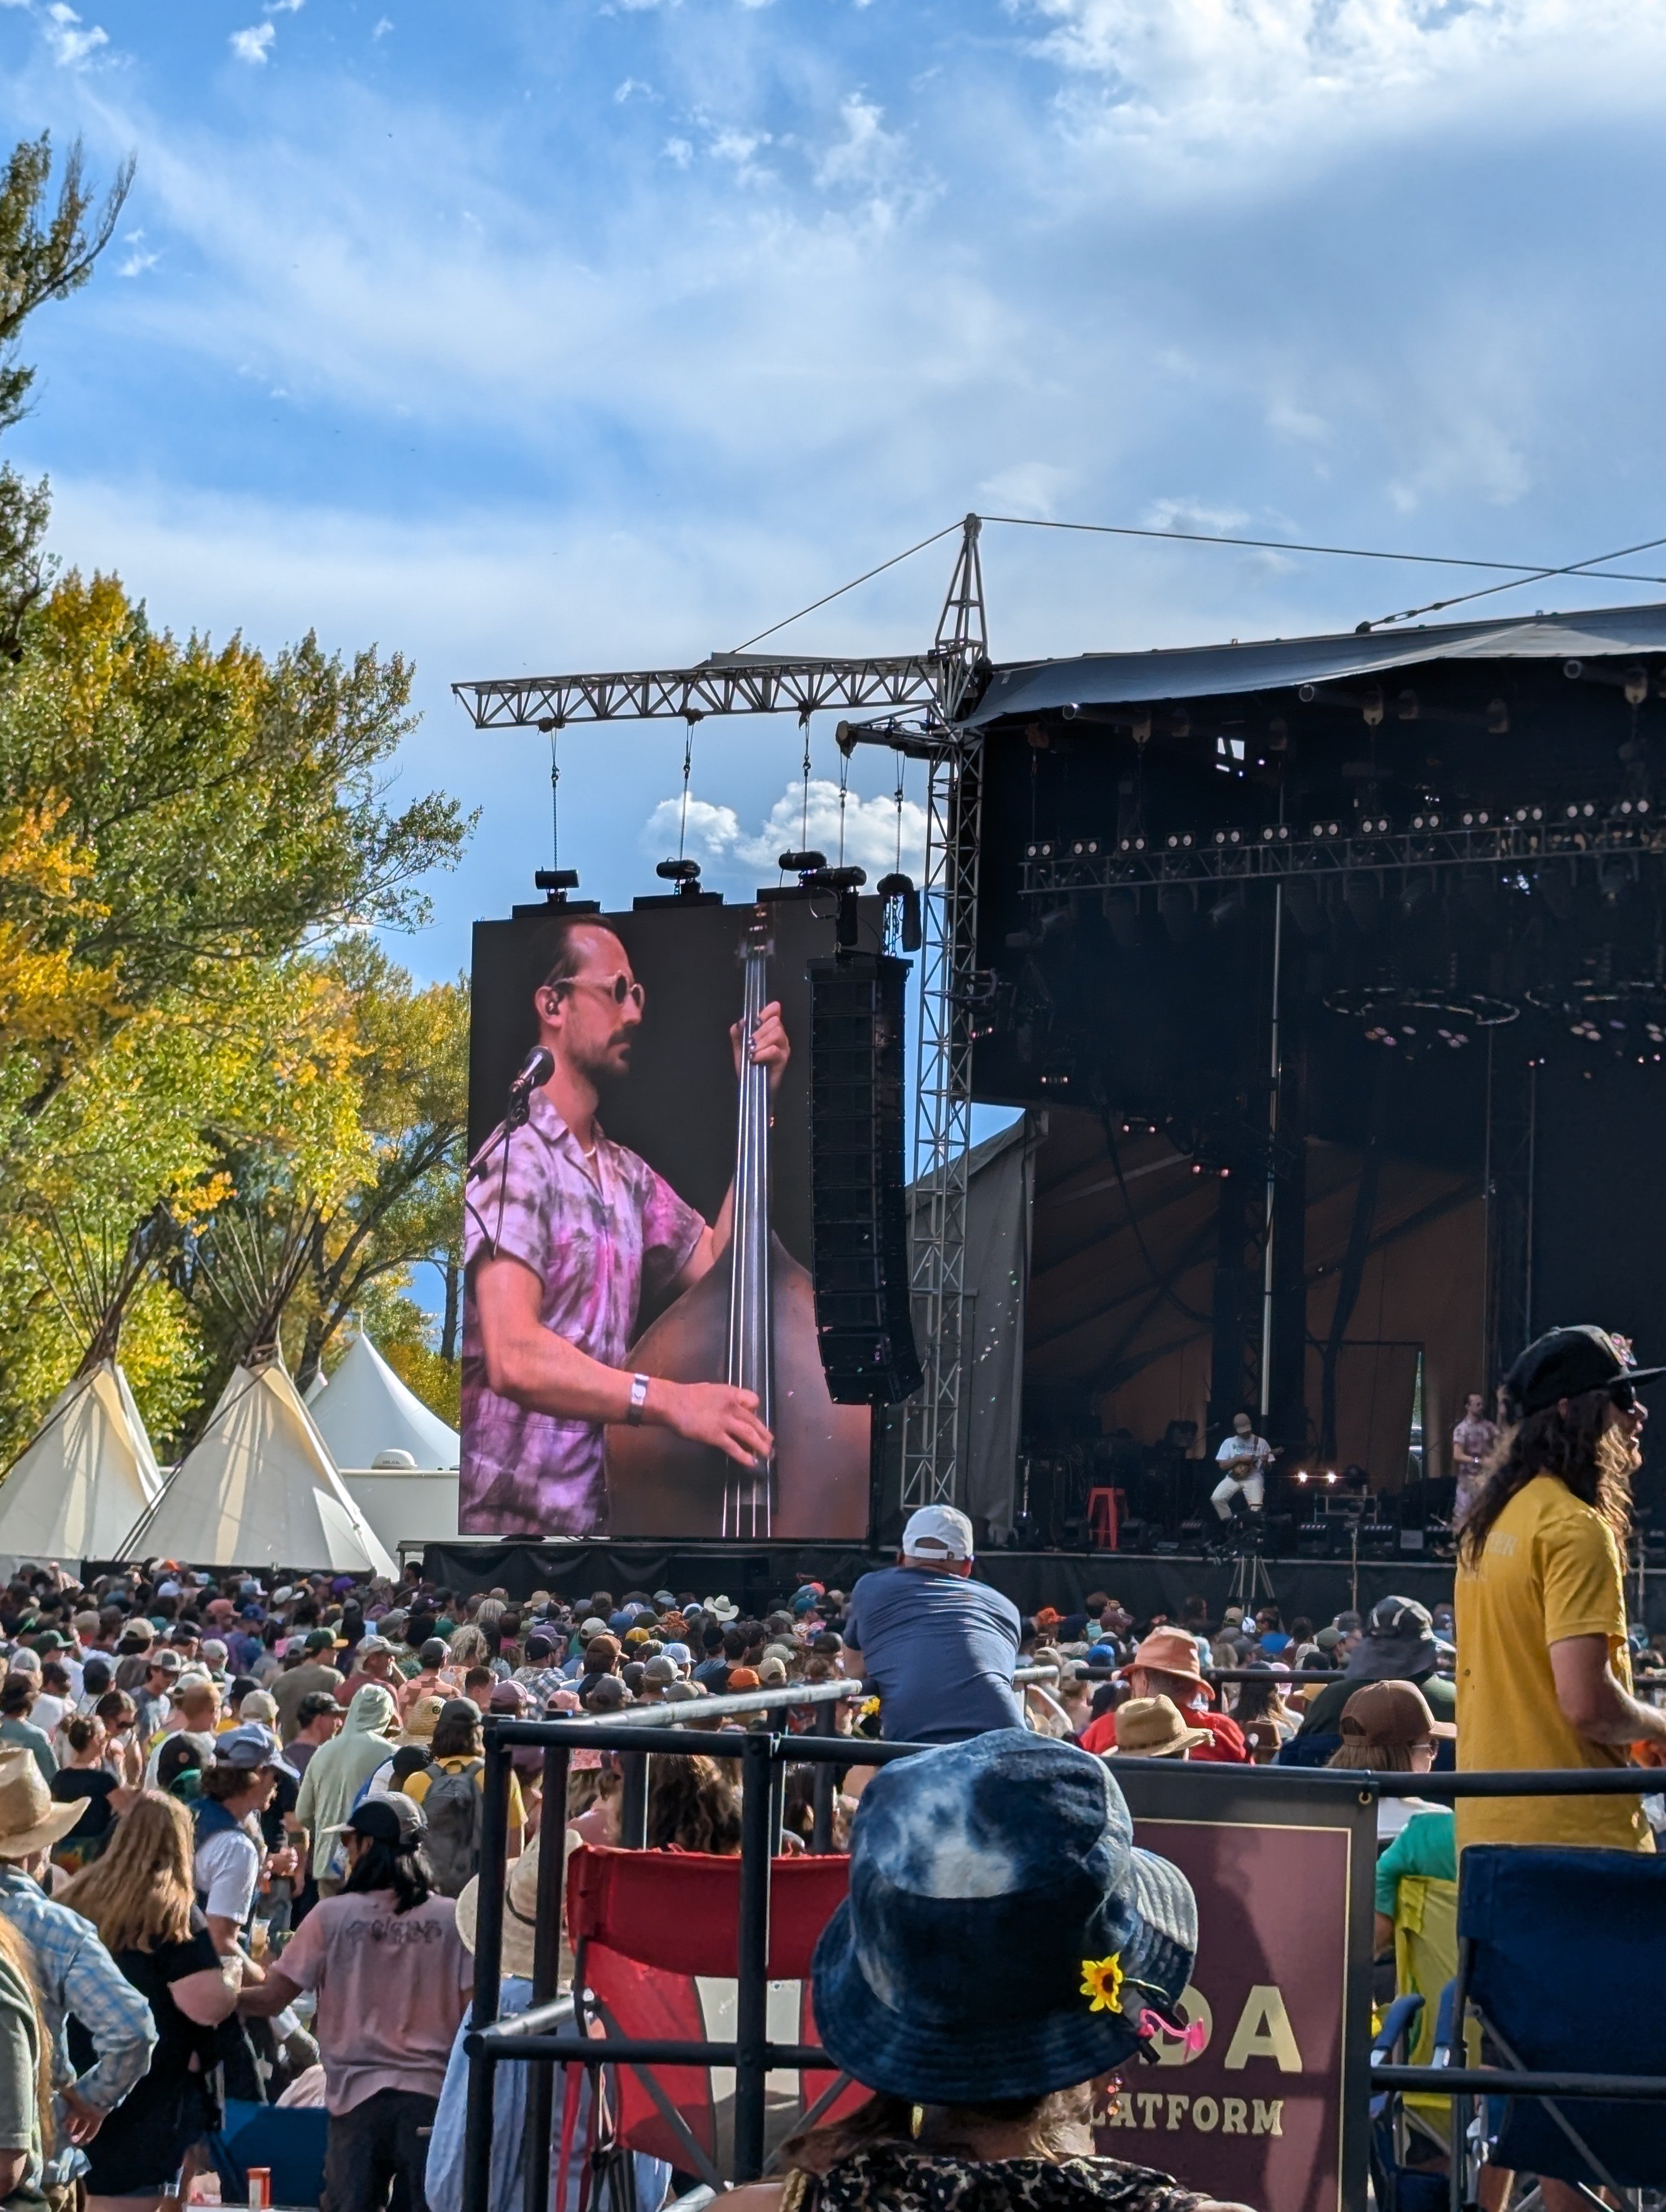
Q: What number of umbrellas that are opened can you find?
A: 0